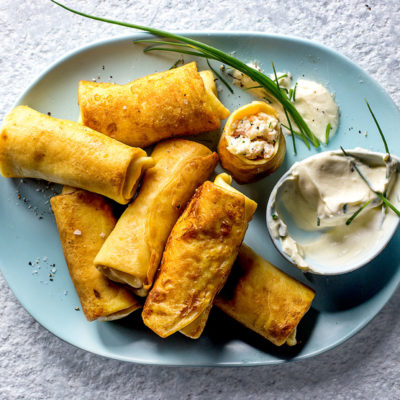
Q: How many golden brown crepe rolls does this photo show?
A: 7